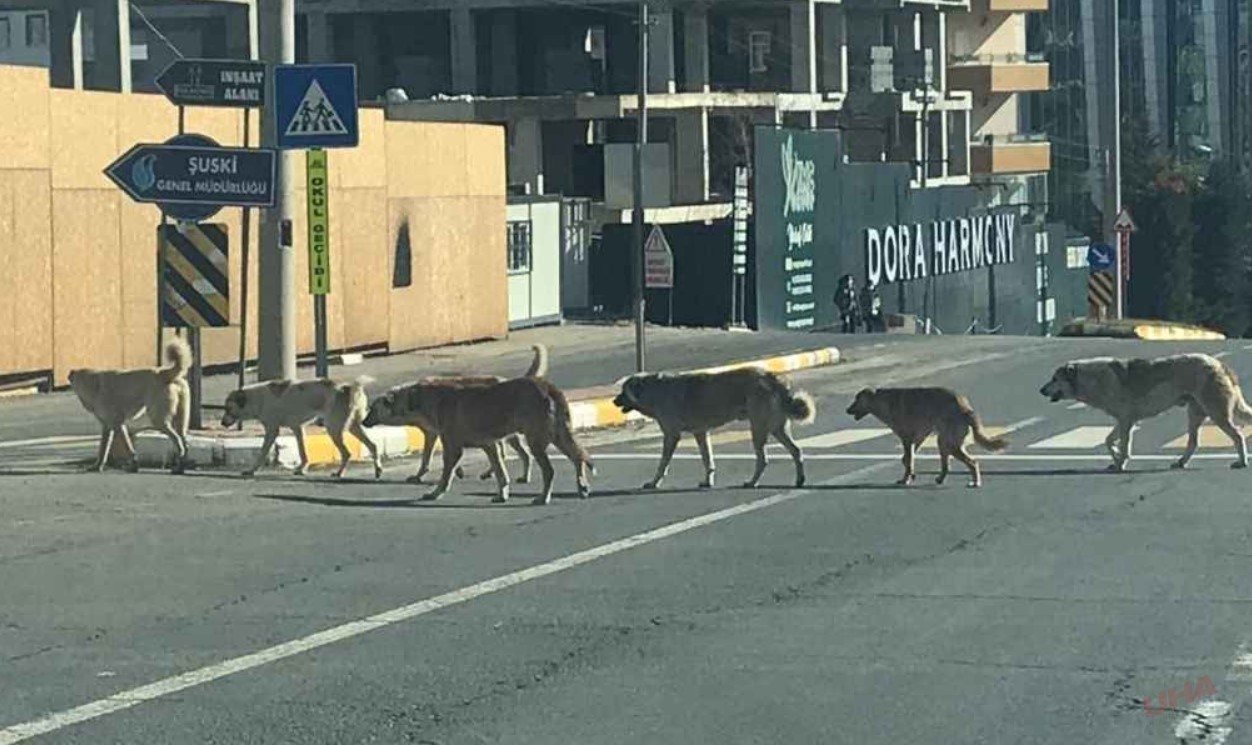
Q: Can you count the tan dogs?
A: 3